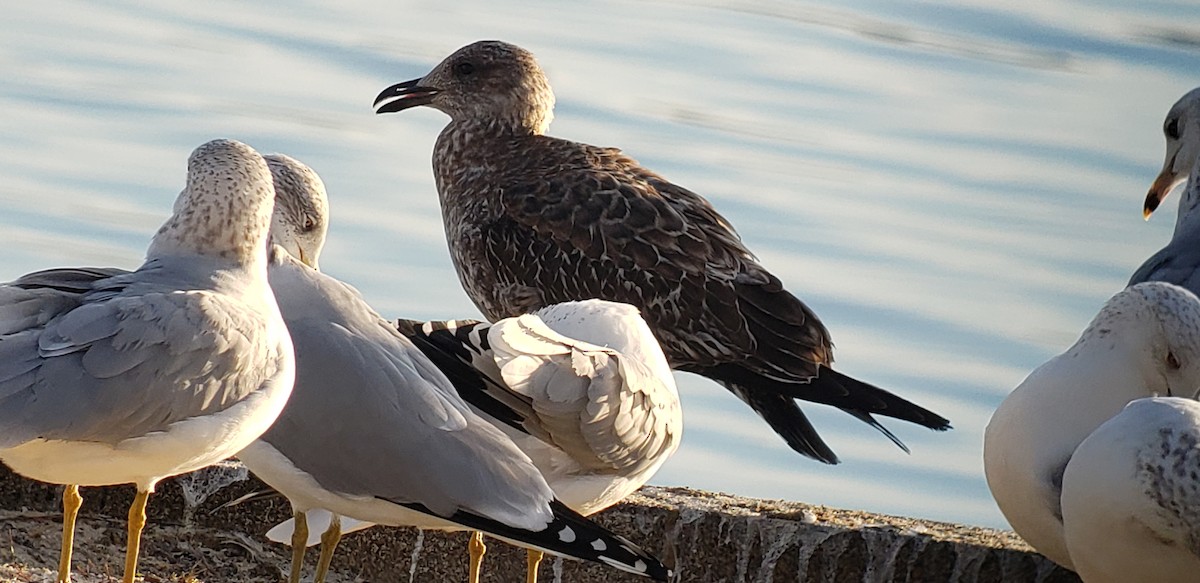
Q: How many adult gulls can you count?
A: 6